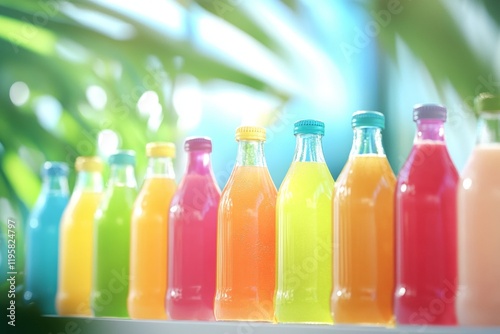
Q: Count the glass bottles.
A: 10